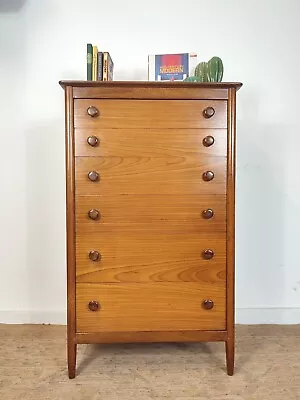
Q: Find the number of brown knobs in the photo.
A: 12